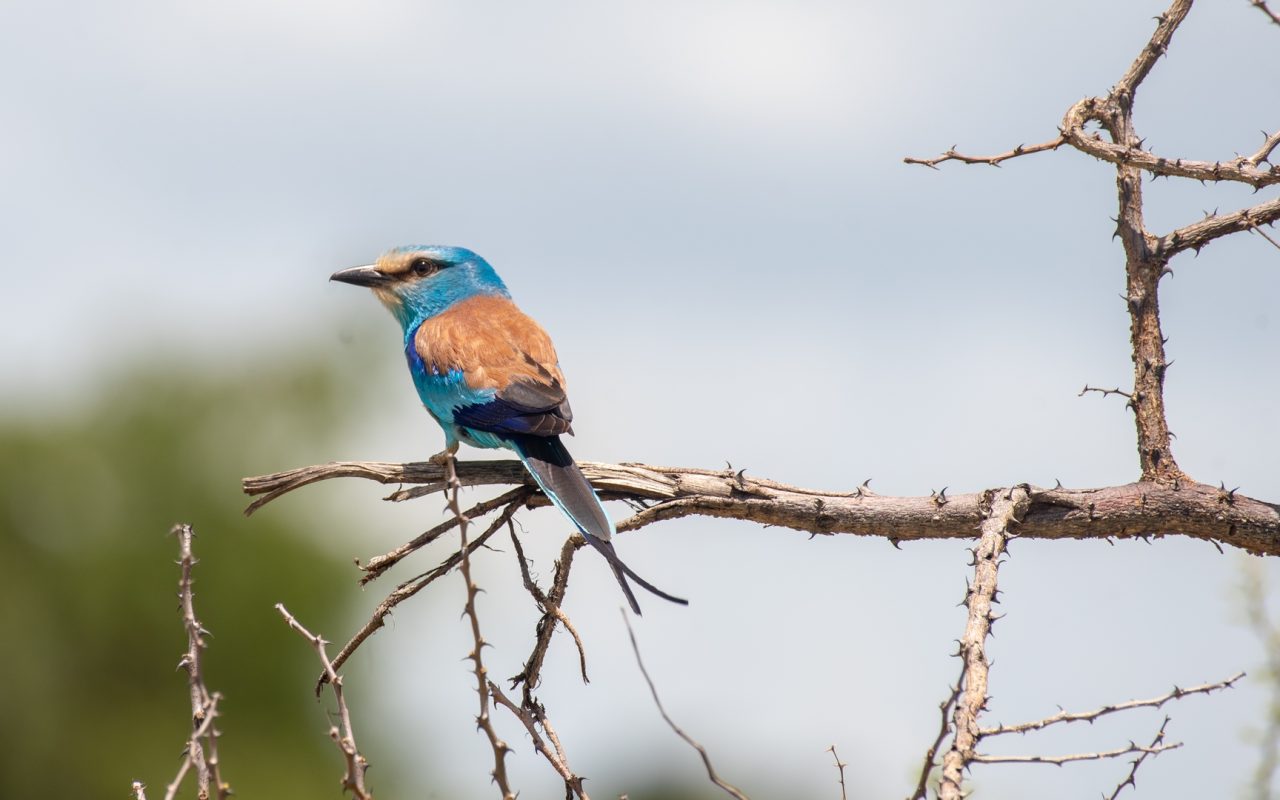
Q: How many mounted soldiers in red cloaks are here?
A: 0